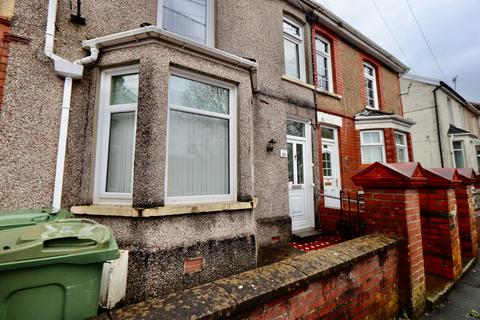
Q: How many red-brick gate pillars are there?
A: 3